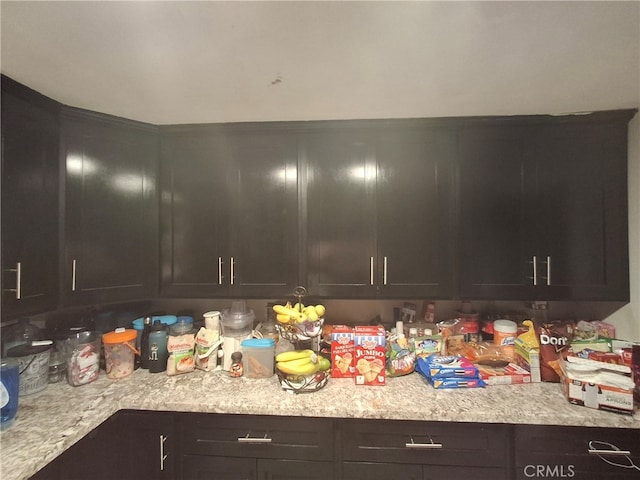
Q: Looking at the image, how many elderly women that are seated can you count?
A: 0